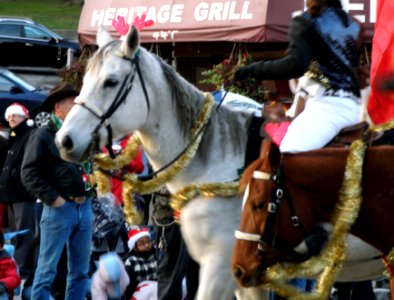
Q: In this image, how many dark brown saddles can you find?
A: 1